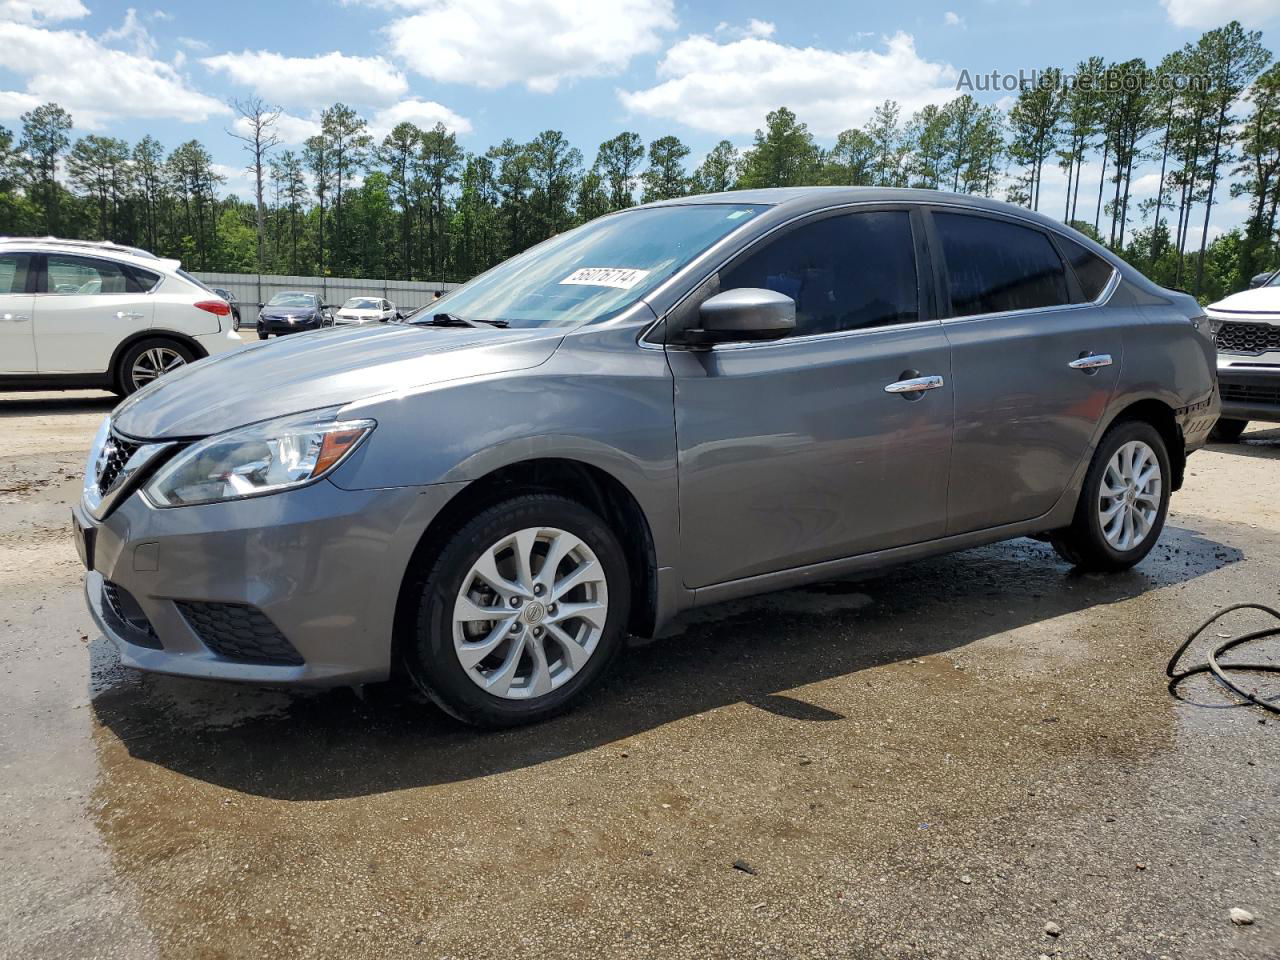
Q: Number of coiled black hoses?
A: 1